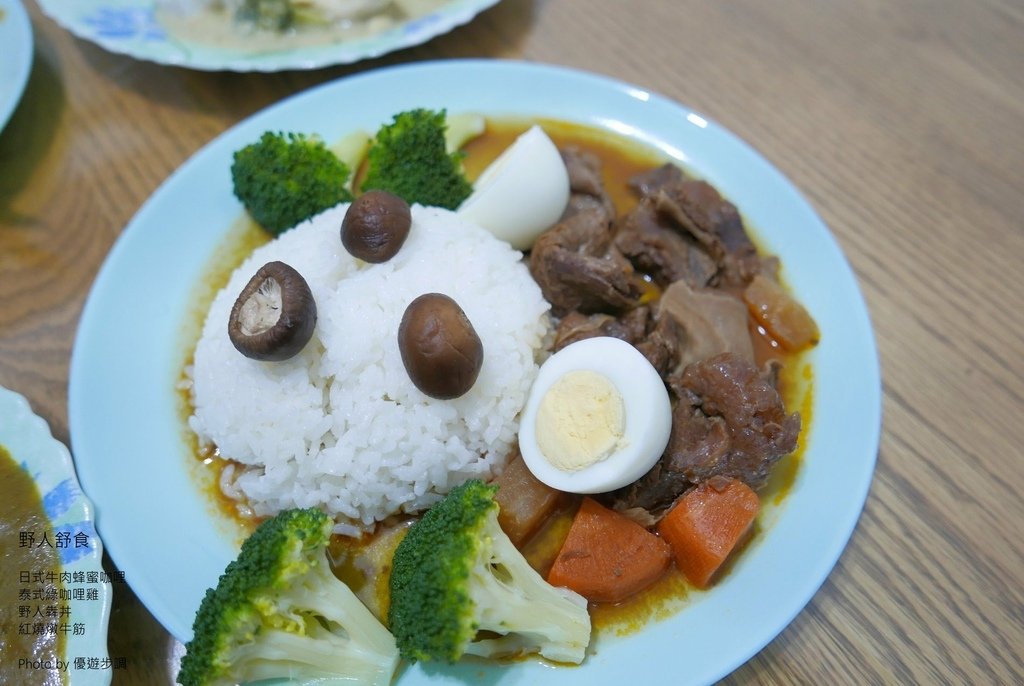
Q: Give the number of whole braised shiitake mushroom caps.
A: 3